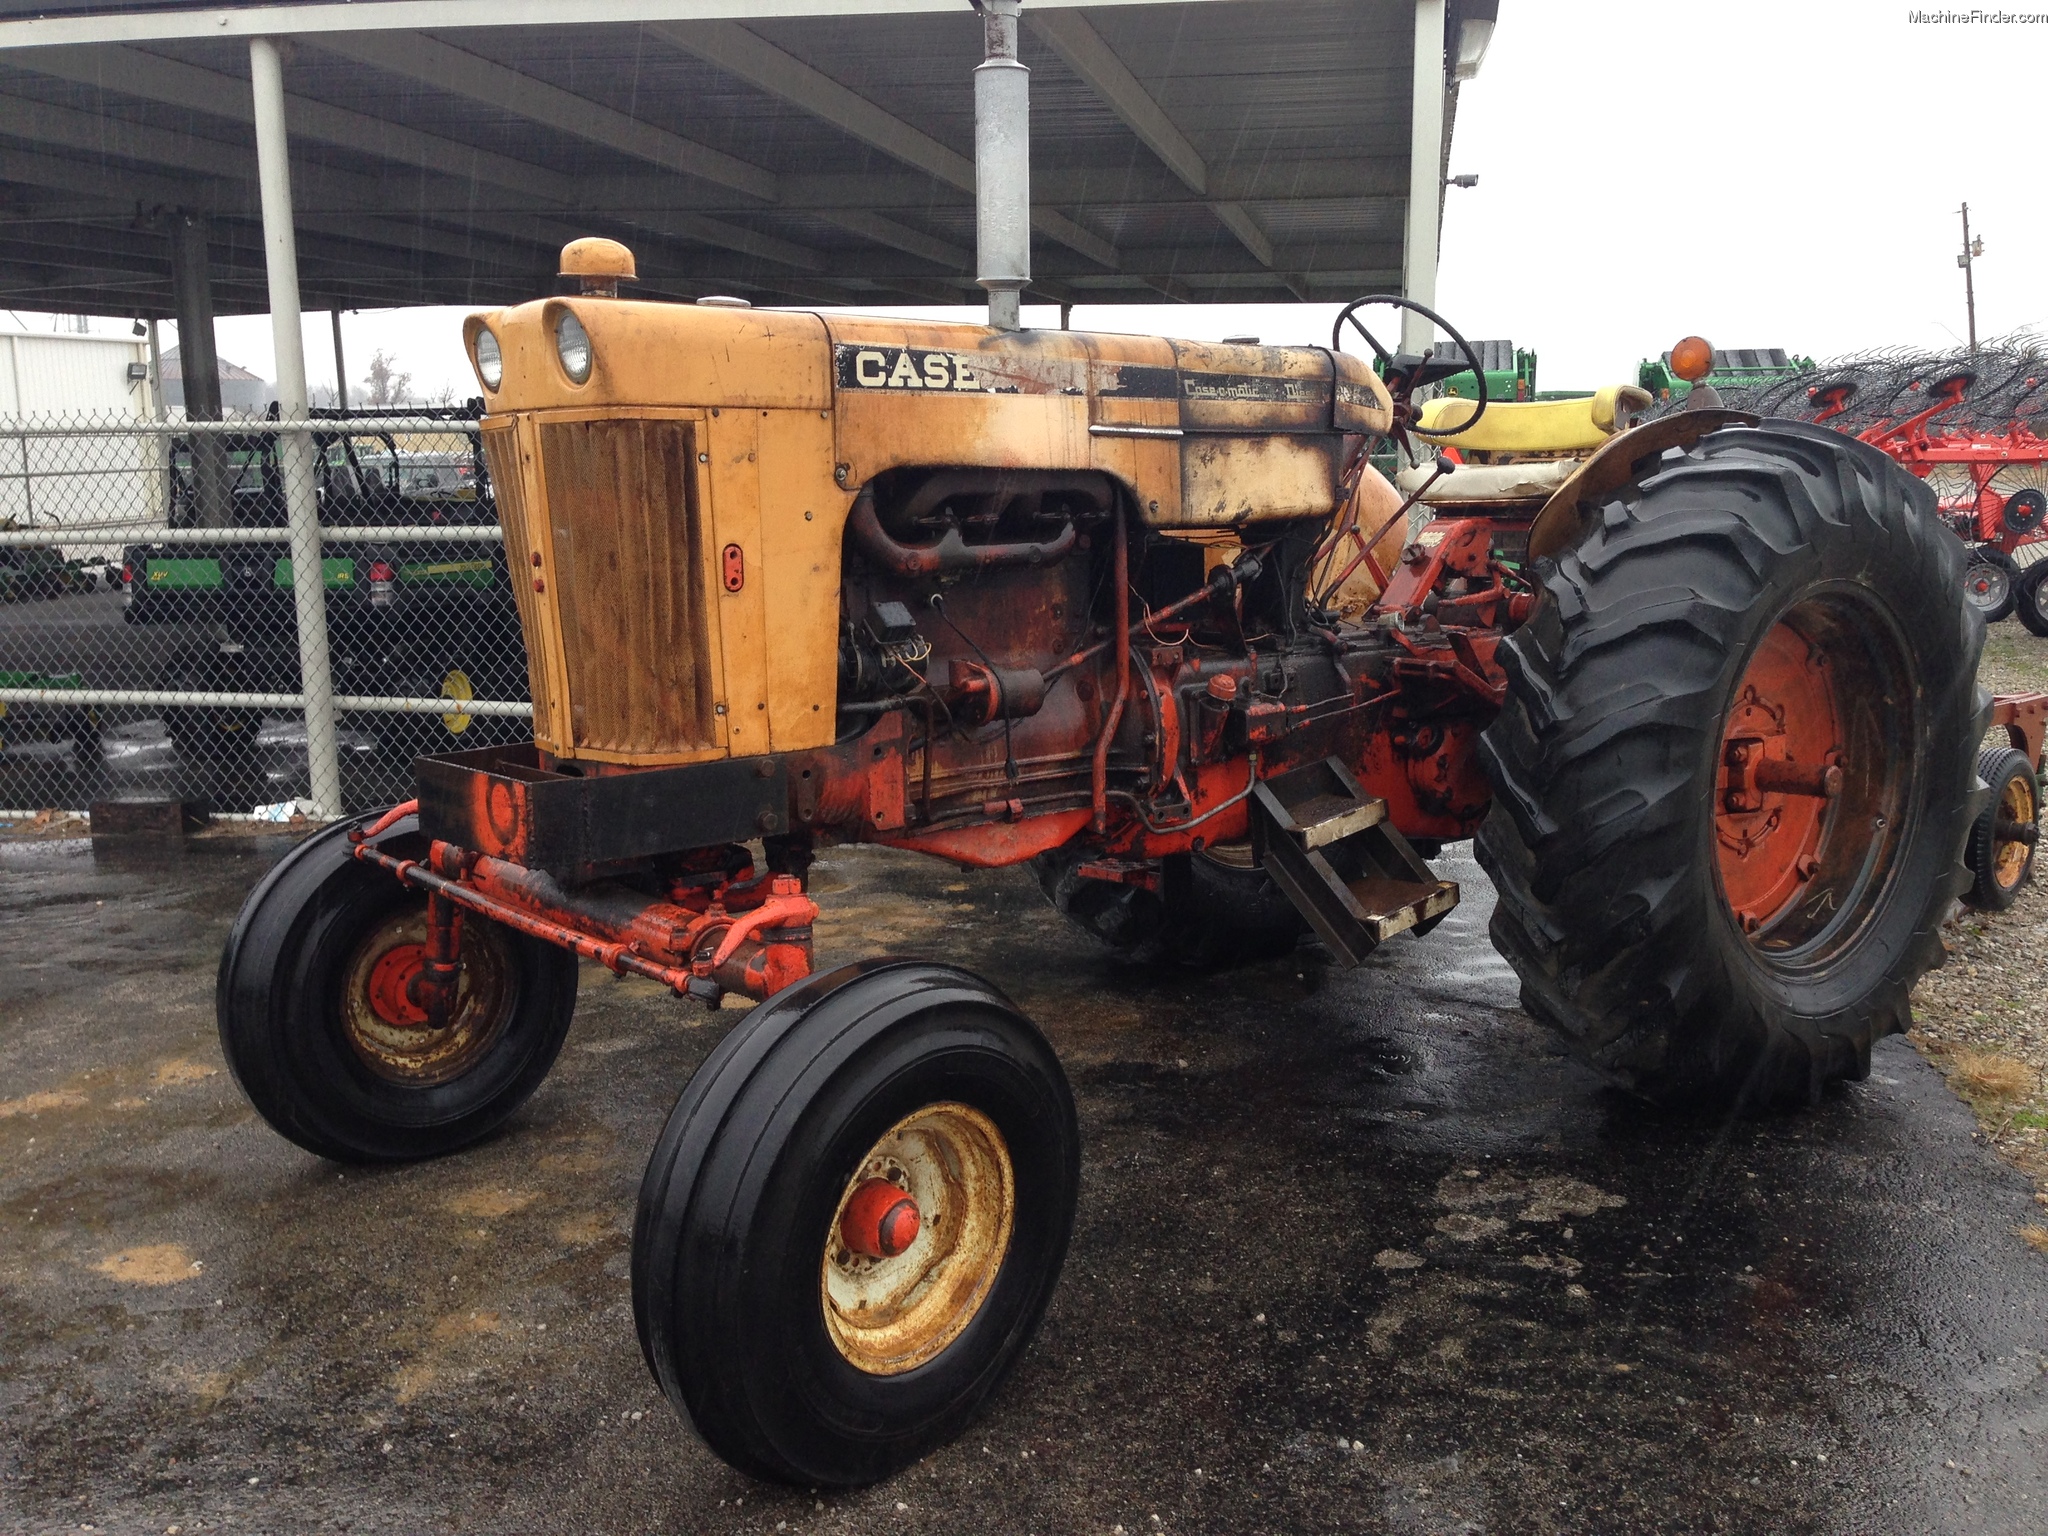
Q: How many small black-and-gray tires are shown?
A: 2